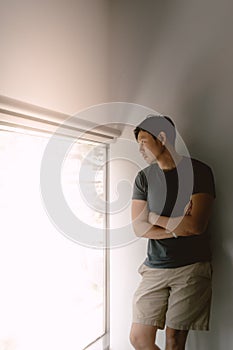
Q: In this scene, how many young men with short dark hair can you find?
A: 1